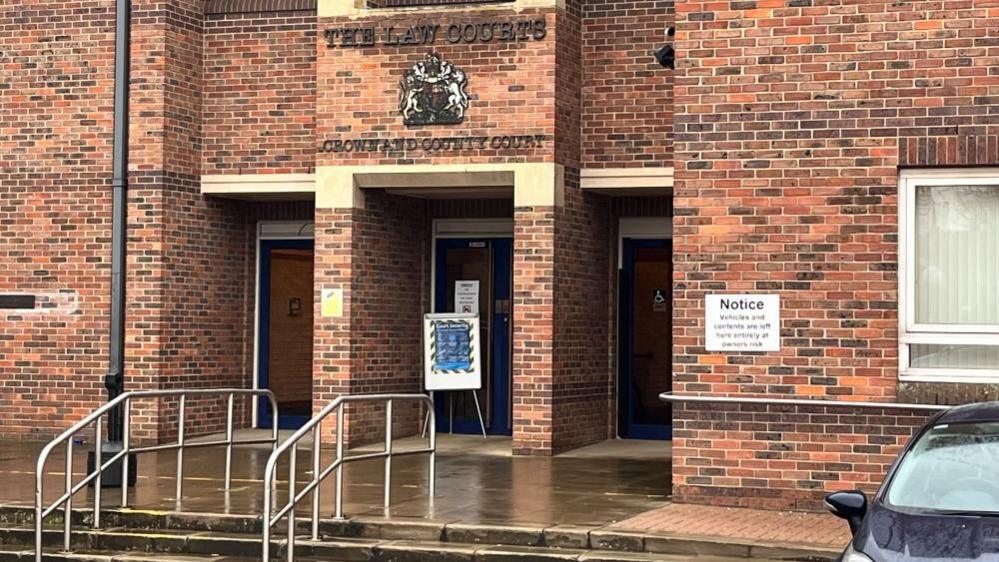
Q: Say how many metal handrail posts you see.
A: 13